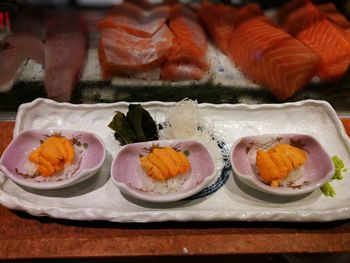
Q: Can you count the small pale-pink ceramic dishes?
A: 3